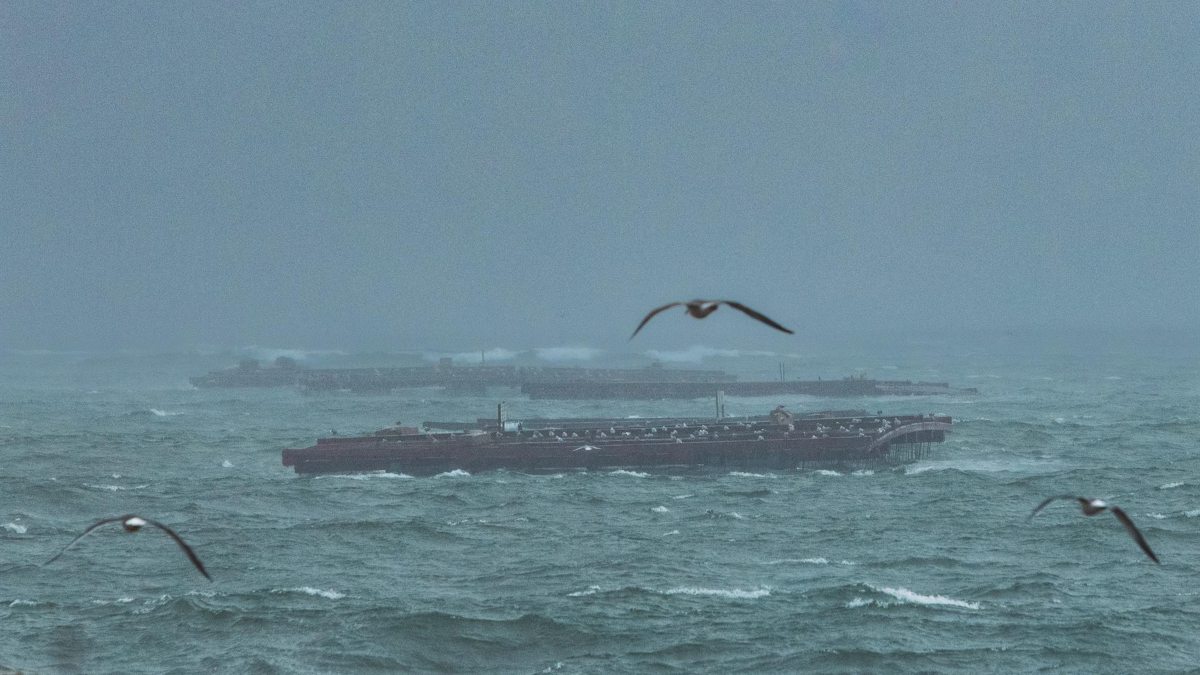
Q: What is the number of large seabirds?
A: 3